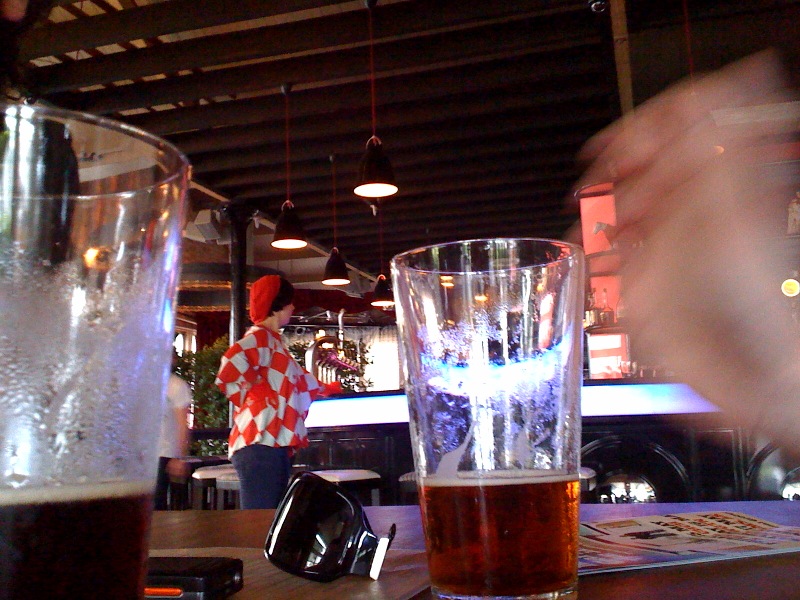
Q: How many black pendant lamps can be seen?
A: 4